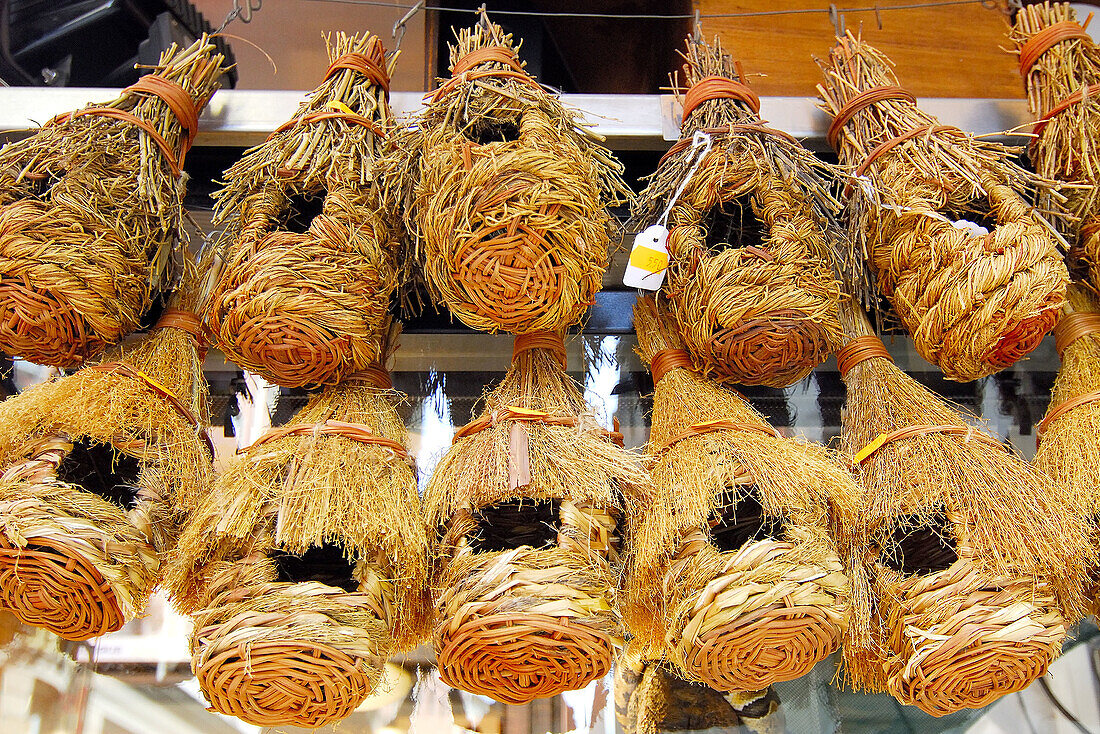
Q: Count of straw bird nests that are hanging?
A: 12